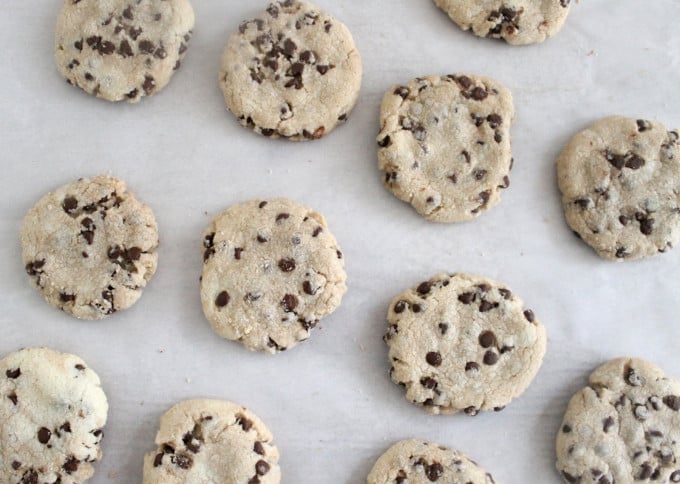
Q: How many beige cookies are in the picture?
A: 12